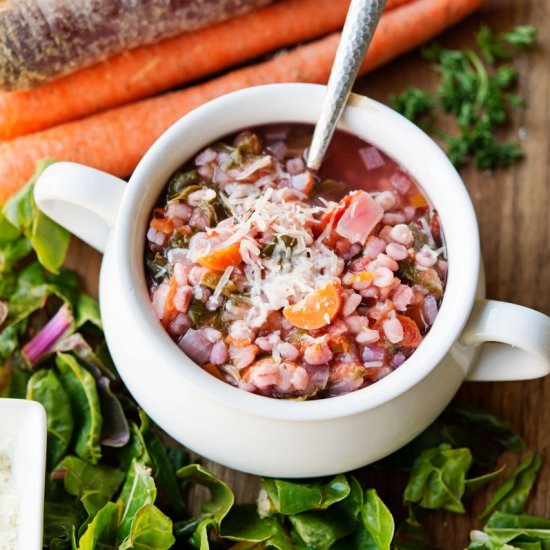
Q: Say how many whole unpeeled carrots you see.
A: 3